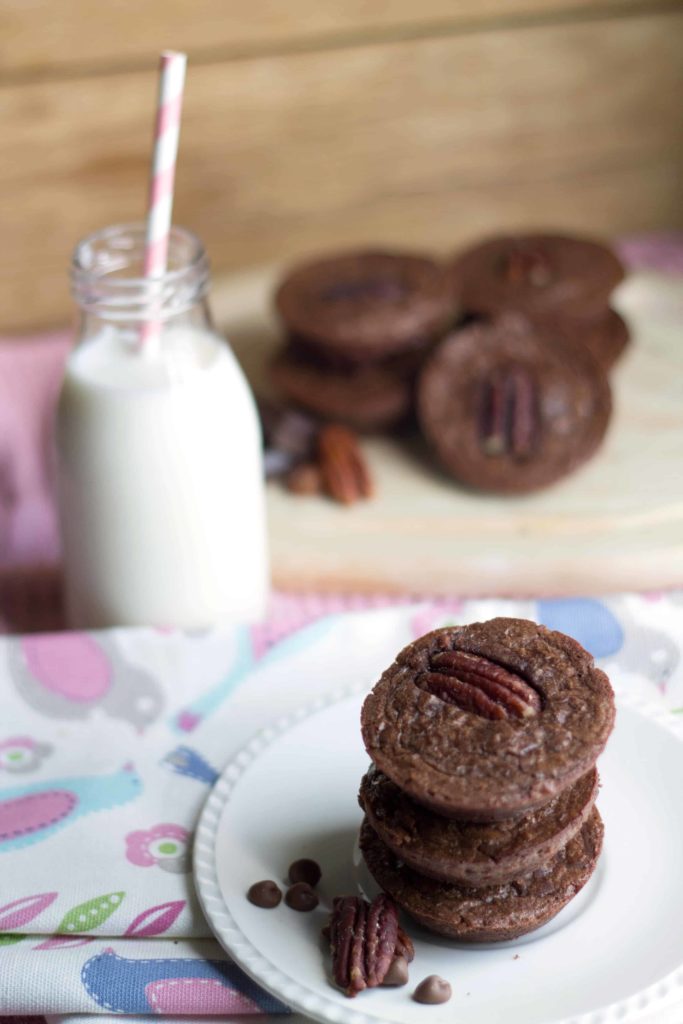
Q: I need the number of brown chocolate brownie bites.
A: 8